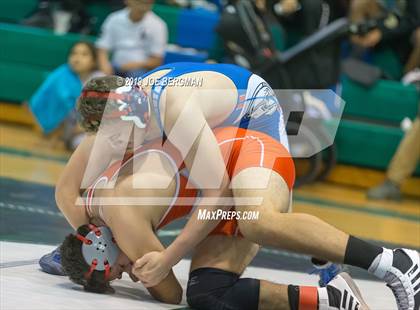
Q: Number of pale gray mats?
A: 1